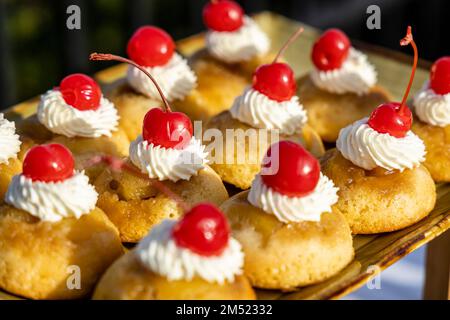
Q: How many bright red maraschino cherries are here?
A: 11